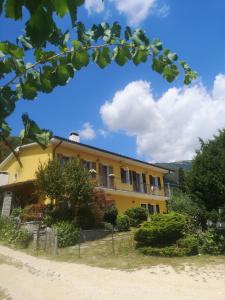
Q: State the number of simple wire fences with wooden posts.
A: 1